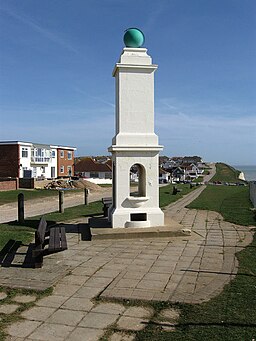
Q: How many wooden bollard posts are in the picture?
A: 3